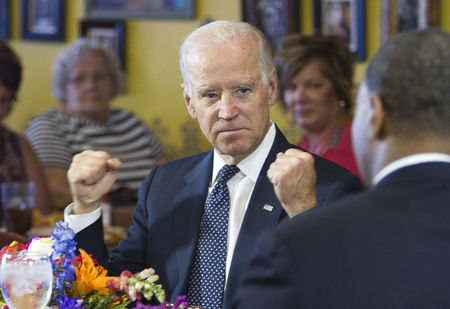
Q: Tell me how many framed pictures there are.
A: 7